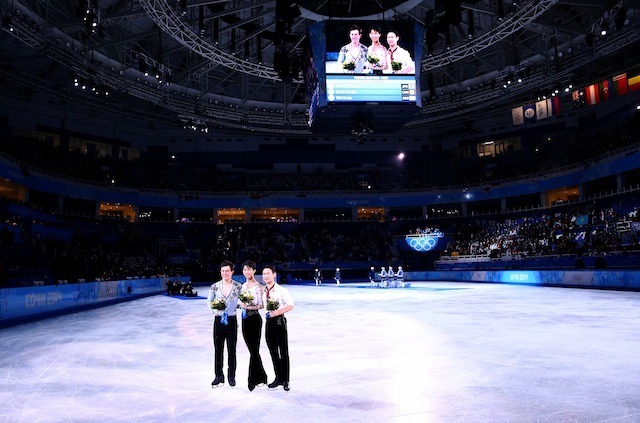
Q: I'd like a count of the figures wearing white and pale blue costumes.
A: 3